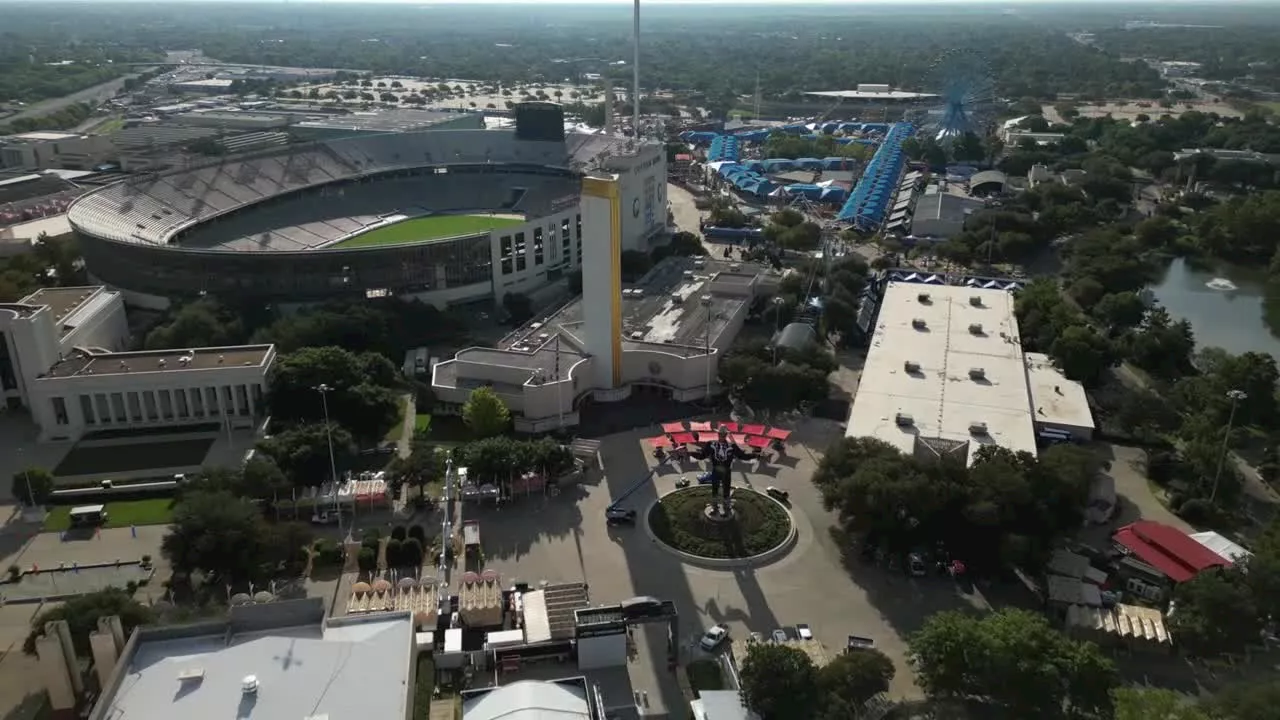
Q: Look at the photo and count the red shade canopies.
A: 10